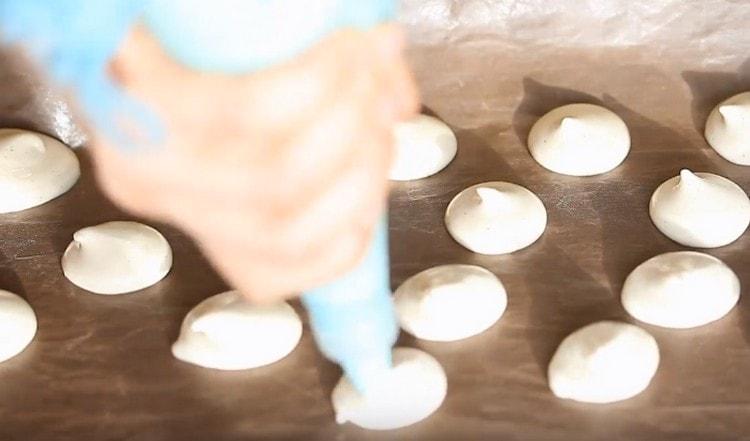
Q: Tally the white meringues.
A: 13